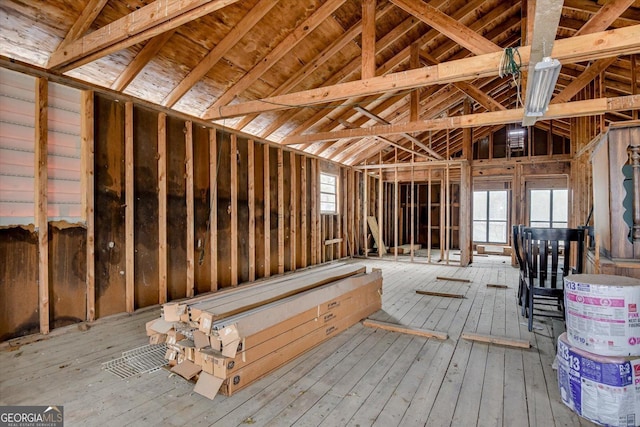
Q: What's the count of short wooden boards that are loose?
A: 5